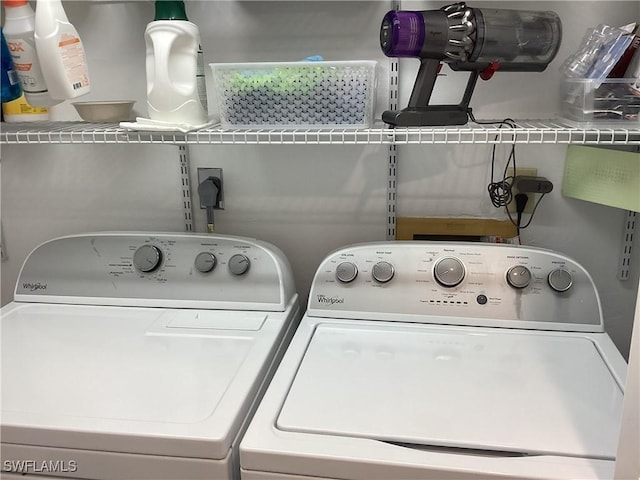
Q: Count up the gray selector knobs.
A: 8